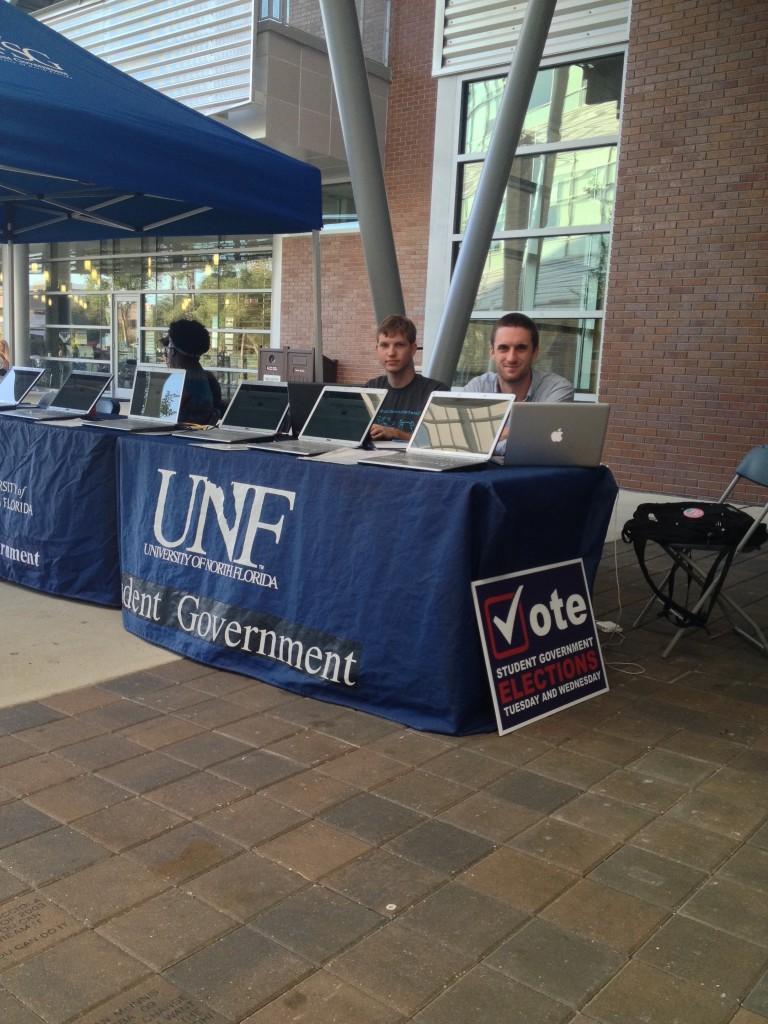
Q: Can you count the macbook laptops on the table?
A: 1